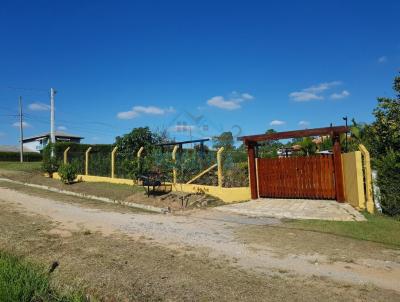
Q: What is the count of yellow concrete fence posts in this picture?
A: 7